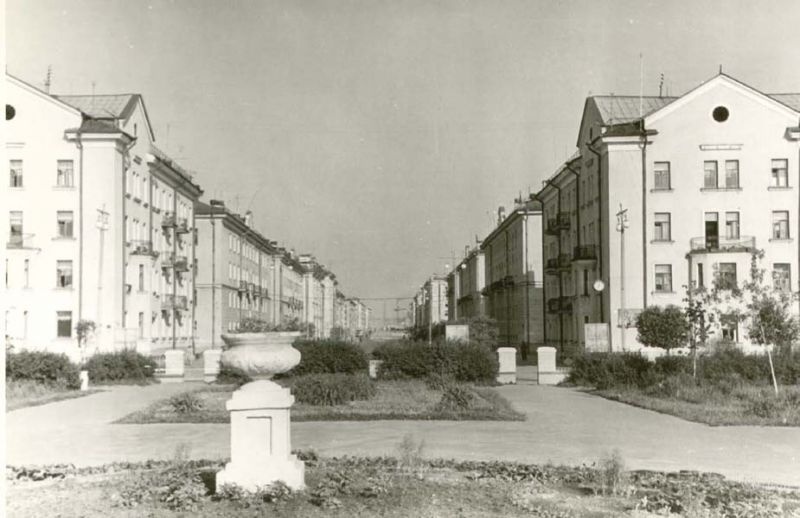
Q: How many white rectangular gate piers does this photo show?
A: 4